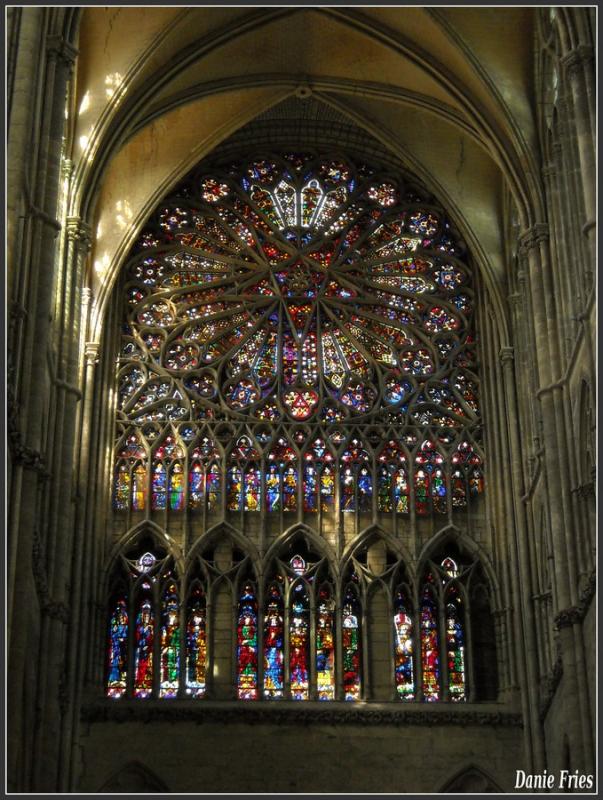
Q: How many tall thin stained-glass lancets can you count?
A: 12